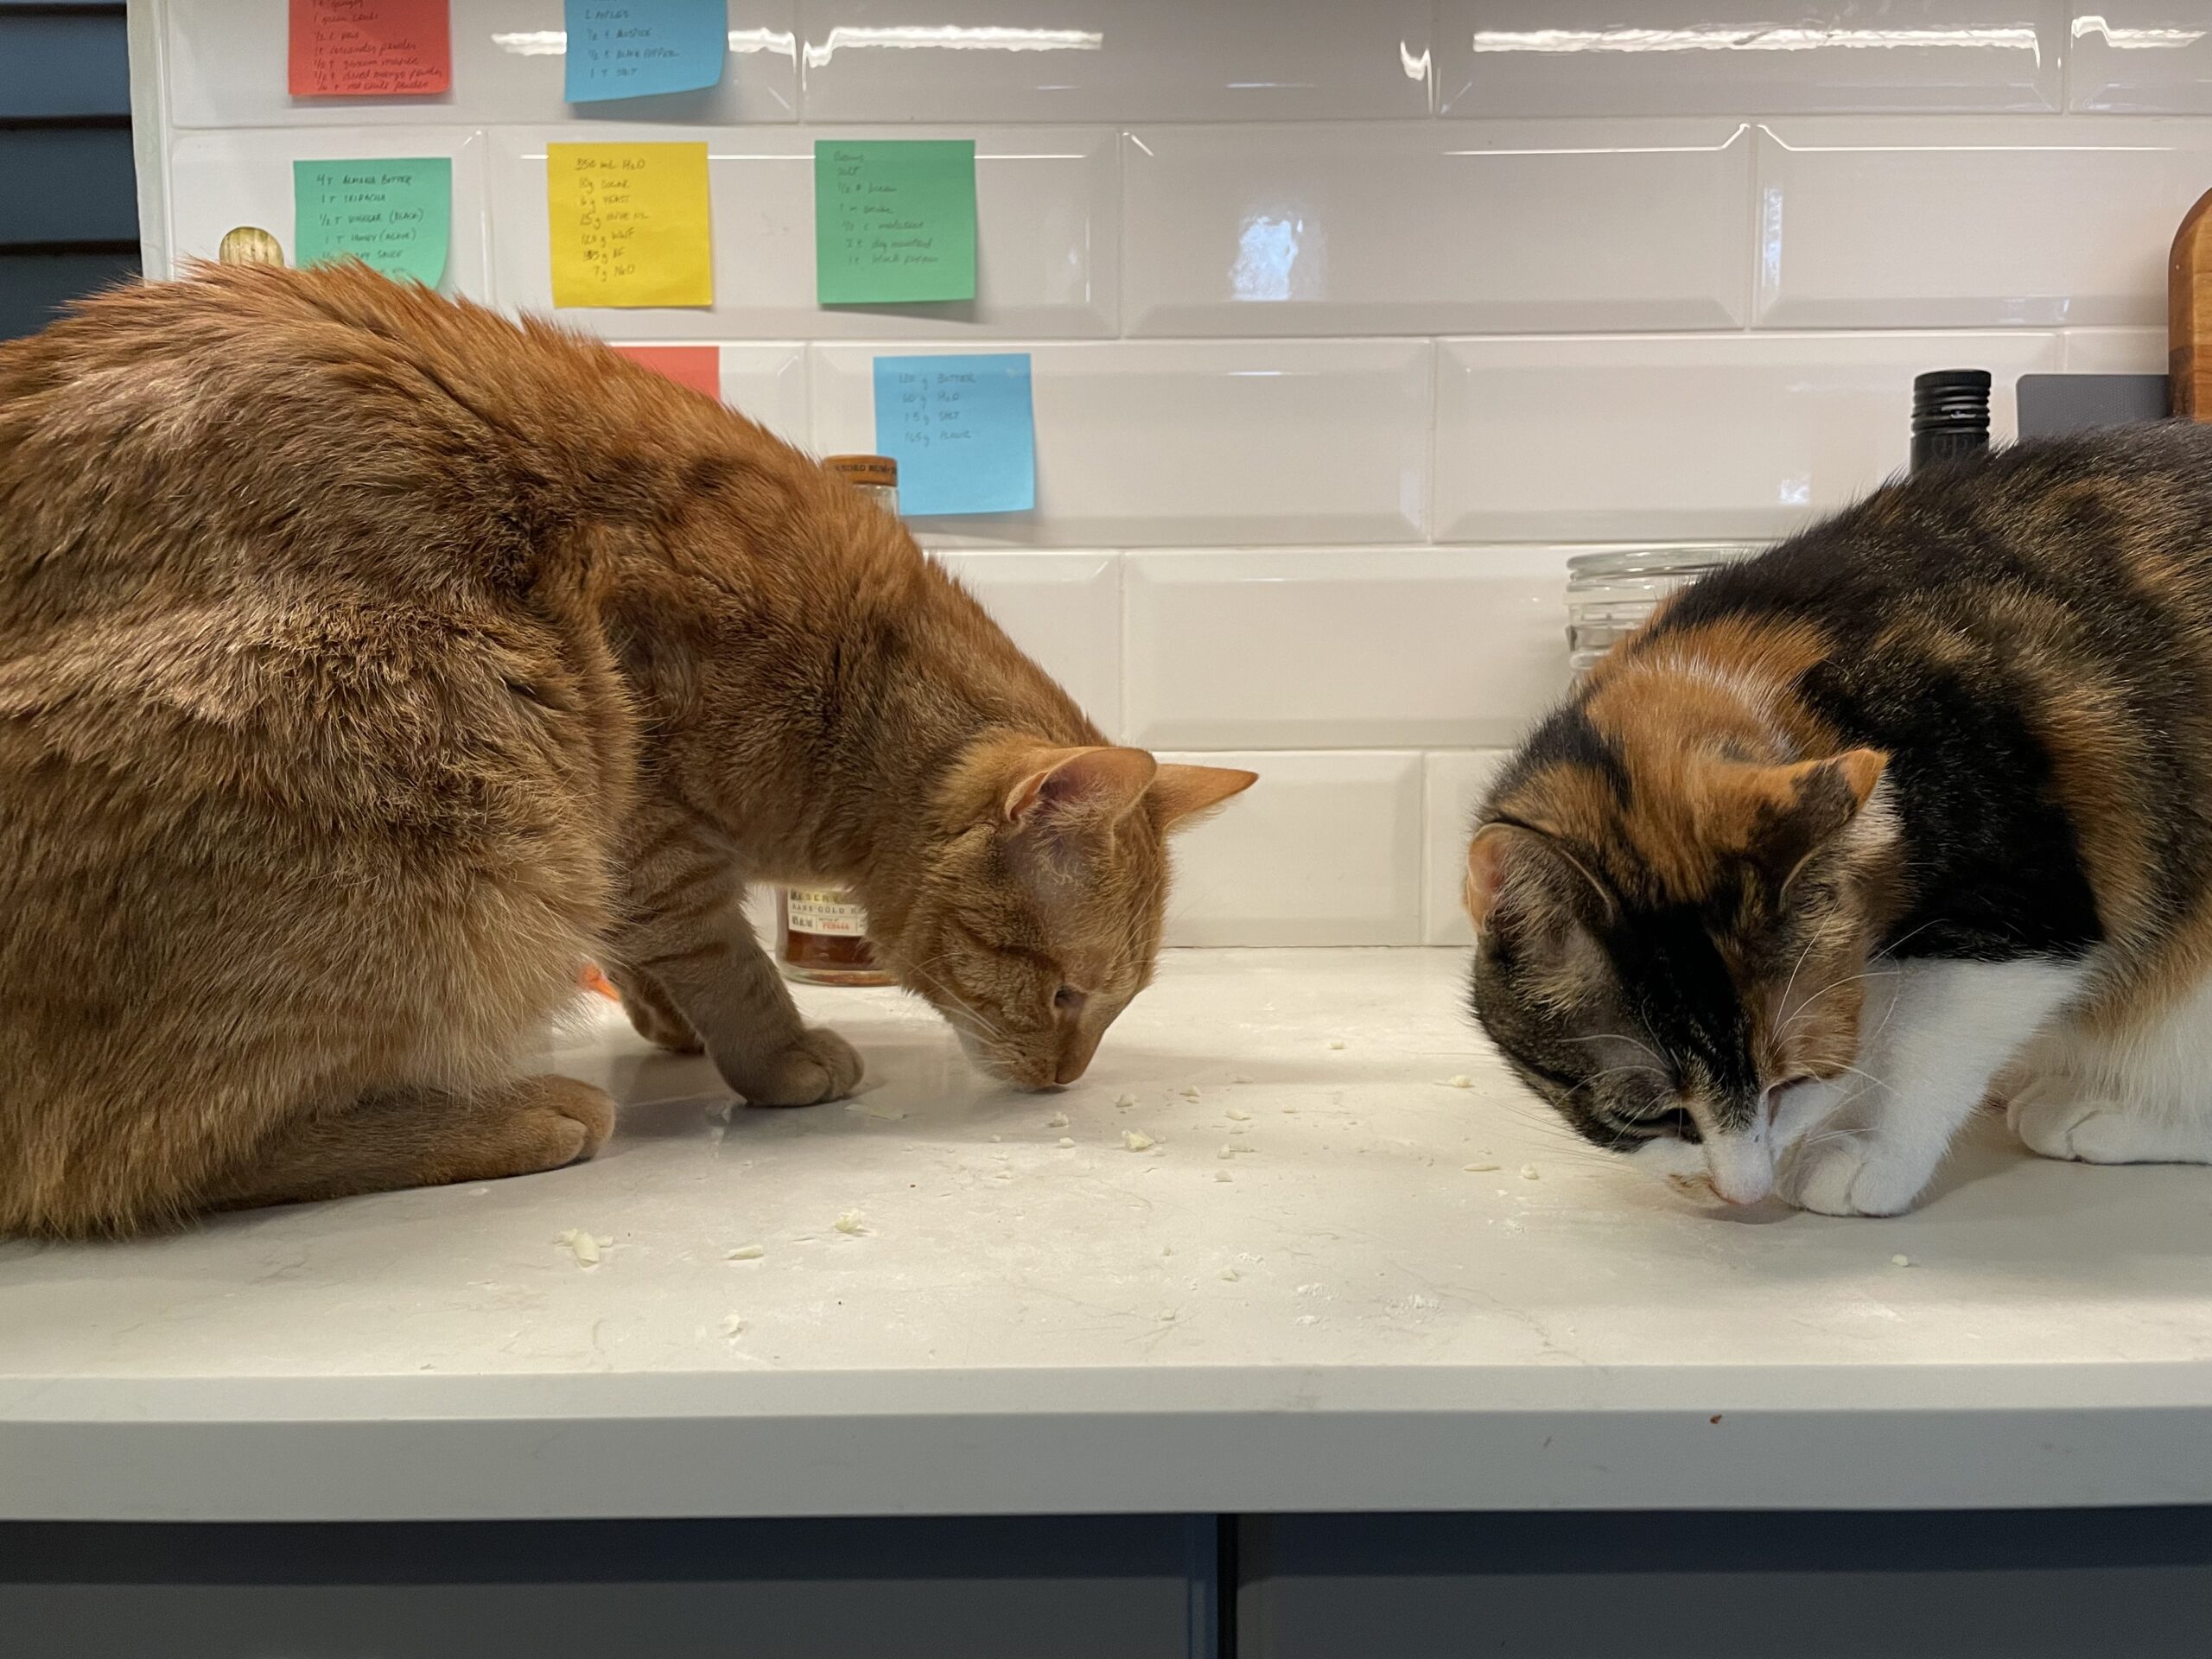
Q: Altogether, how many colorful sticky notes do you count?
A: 7